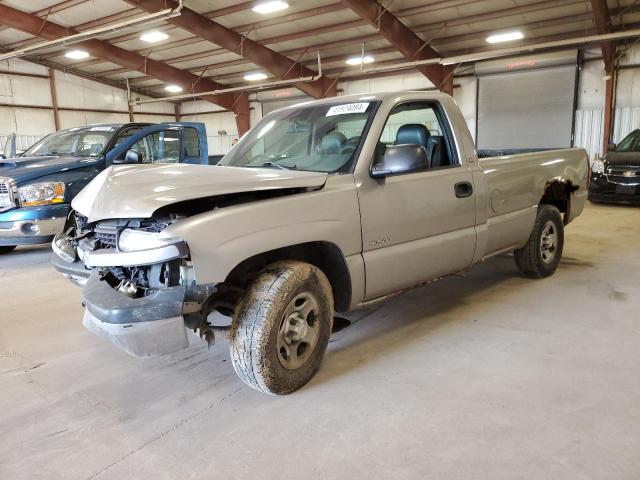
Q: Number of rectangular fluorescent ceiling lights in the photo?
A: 7